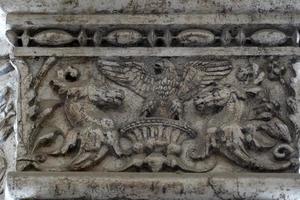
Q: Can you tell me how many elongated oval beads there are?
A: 4